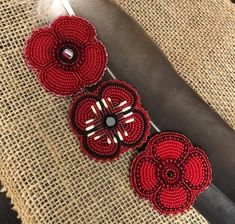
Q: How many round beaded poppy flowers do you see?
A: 3